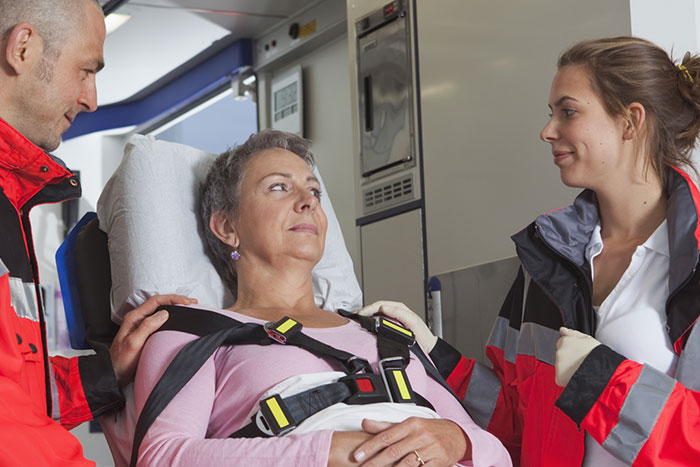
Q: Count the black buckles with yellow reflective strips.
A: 4